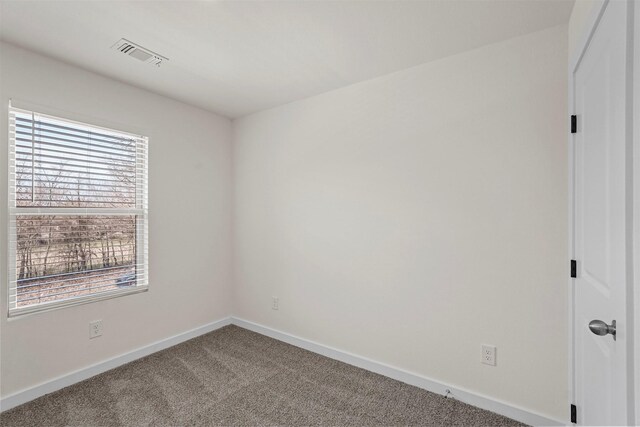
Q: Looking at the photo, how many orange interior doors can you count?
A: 0